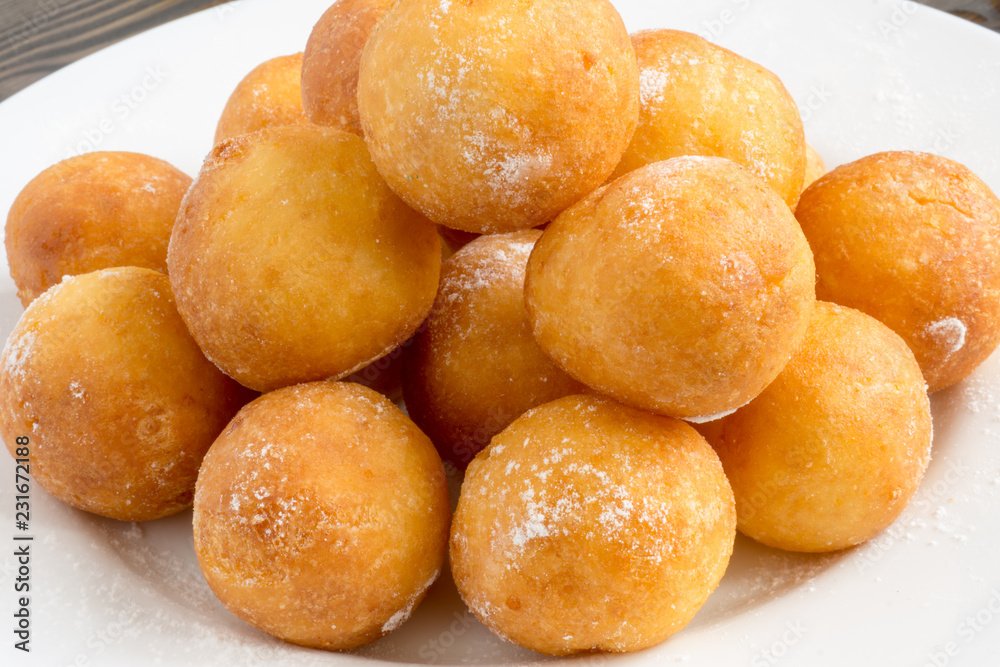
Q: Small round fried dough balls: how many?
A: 14